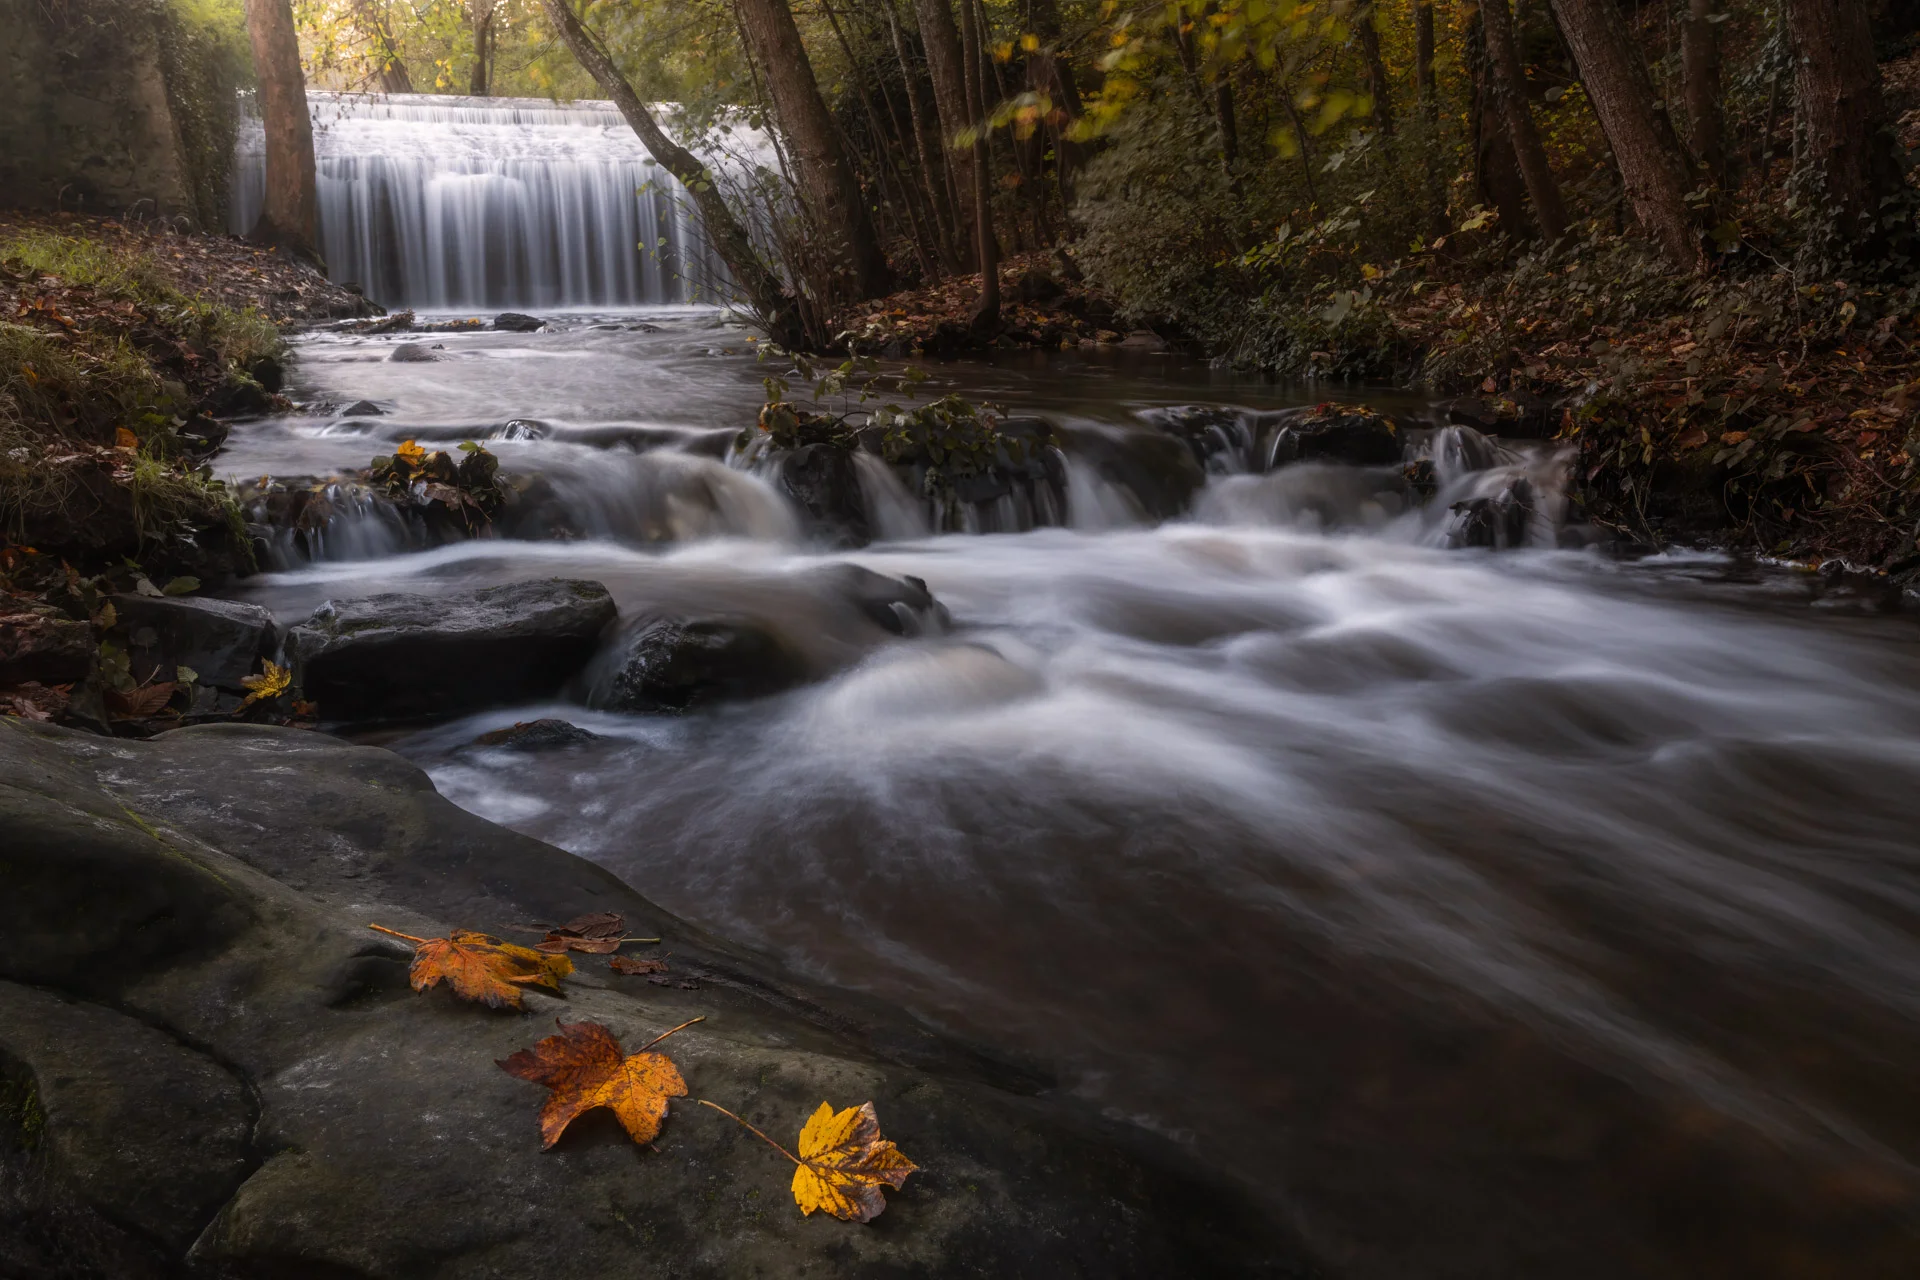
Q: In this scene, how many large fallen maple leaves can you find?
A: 3